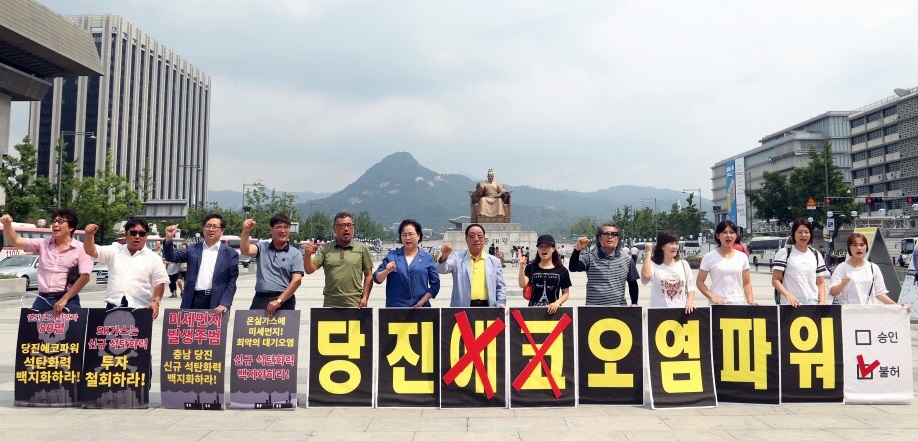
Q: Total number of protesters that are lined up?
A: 13